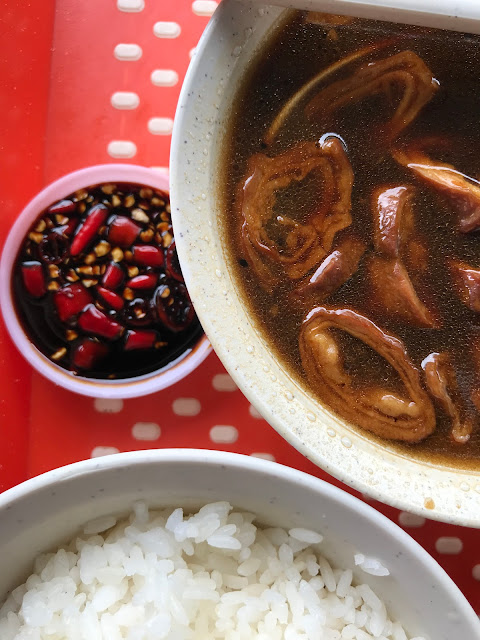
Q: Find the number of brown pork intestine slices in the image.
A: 3